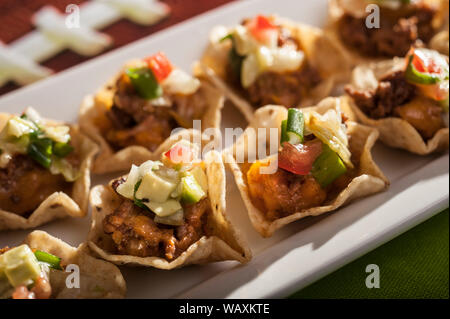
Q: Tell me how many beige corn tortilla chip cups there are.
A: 8